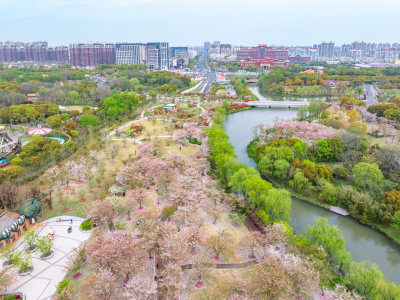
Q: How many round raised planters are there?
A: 4